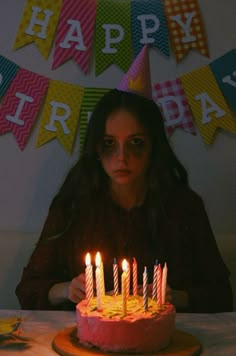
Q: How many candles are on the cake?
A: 11